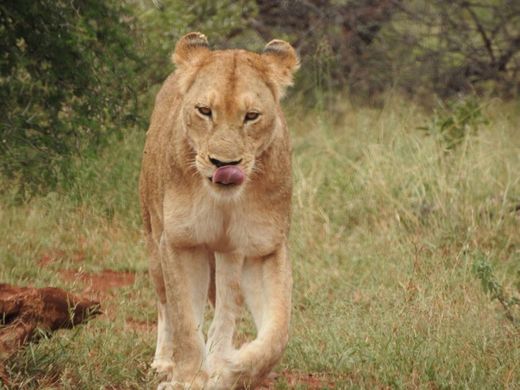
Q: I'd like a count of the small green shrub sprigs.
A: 2